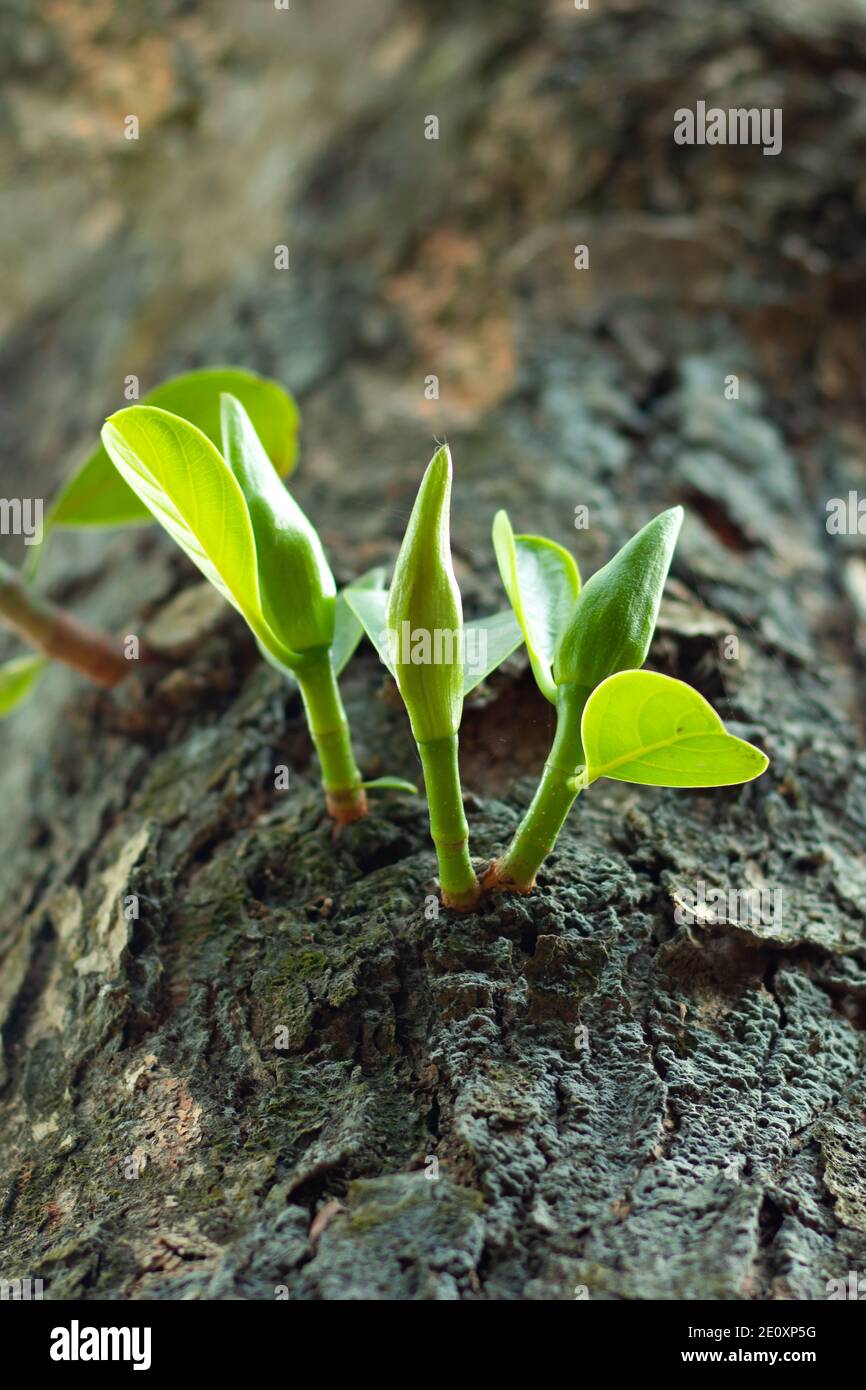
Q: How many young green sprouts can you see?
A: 3